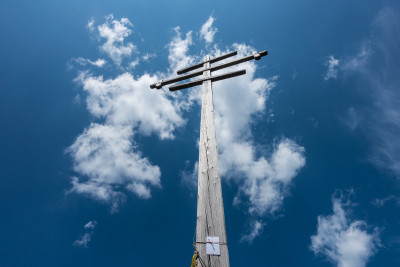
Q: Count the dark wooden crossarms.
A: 3